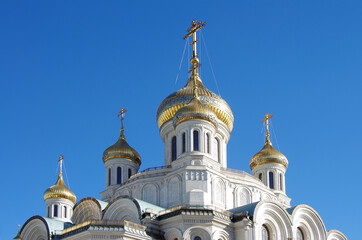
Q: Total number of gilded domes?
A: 5